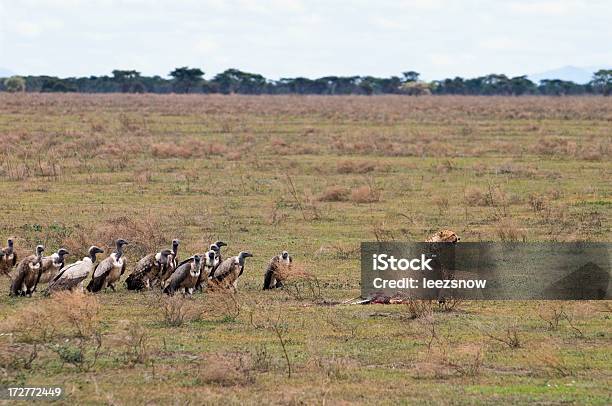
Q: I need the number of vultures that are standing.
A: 13